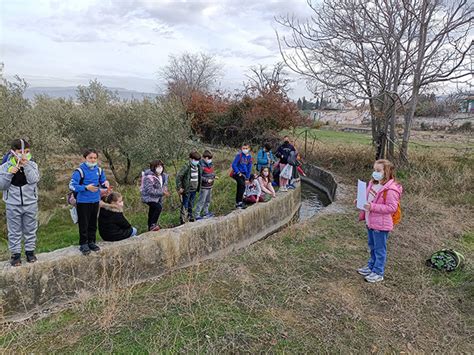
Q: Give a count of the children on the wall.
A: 12